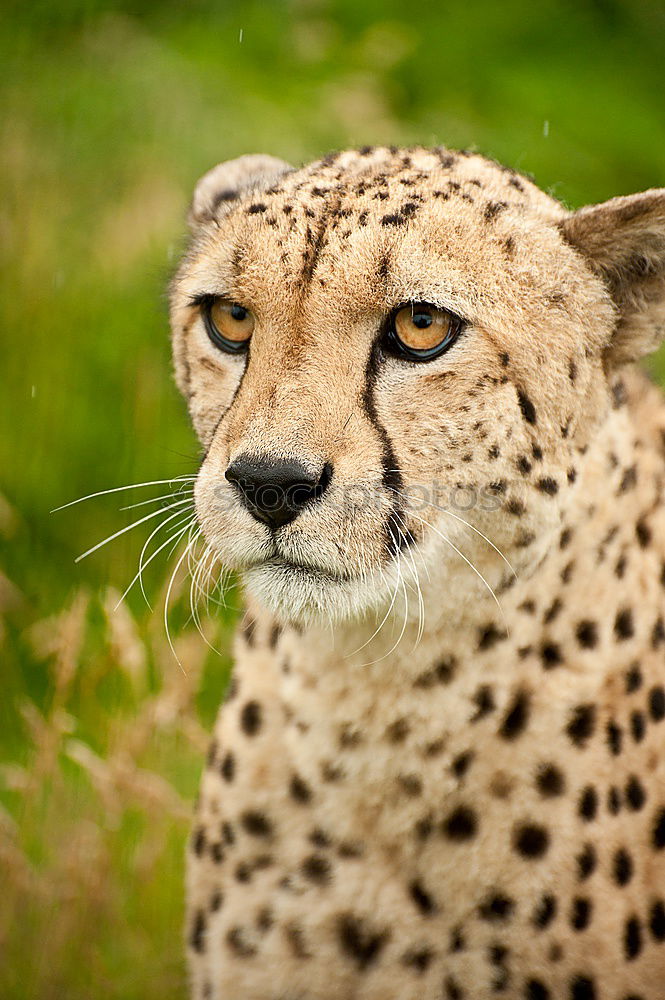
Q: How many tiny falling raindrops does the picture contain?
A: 3